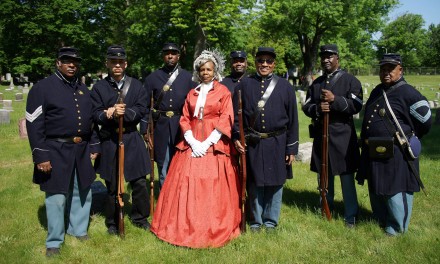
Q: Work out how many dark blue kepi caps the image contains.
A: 7